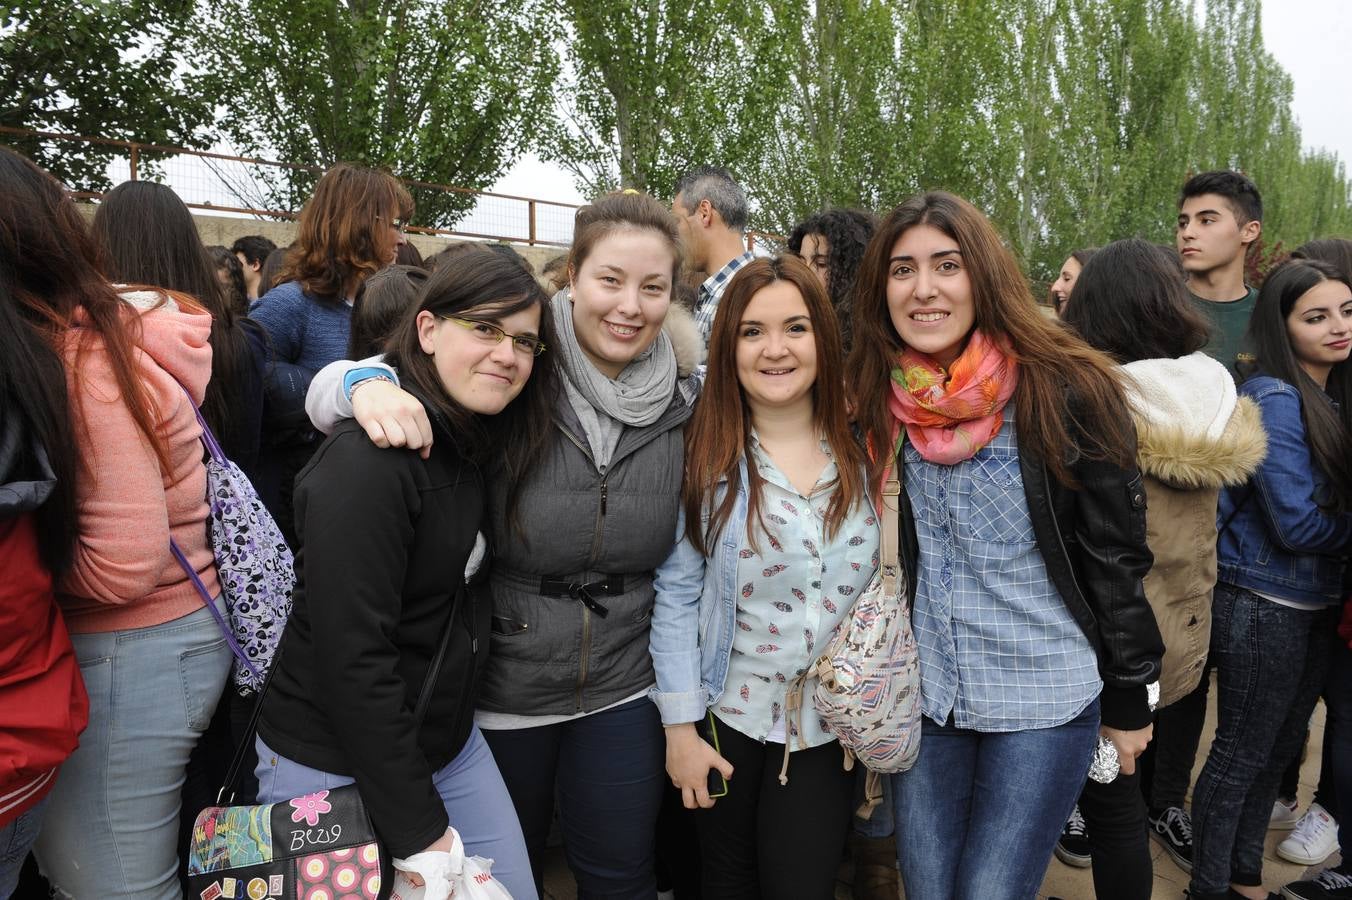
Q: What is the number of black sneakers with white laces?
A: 3